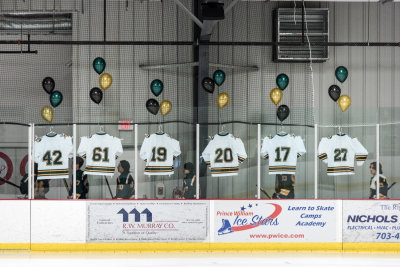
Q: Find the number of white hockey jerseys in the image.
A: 6